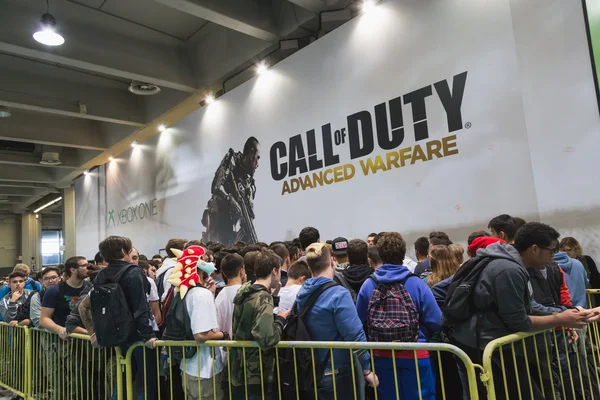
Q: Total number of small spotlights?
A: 7